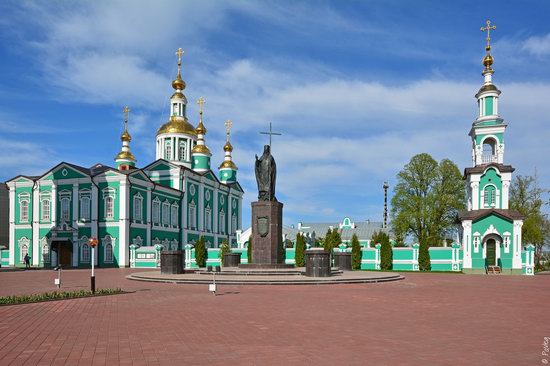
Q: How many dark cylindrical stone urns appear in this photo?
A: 4